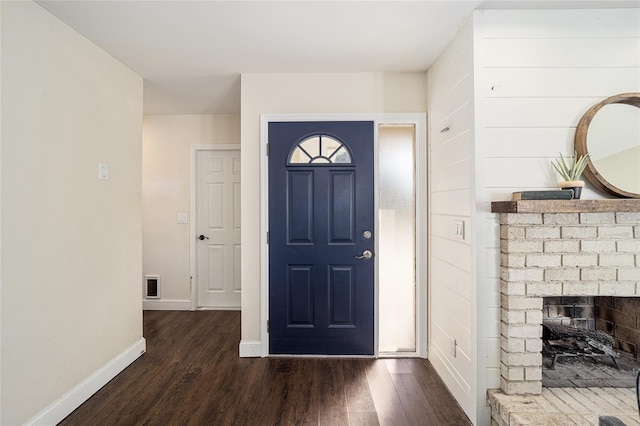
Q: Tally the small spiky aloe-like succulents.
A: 1